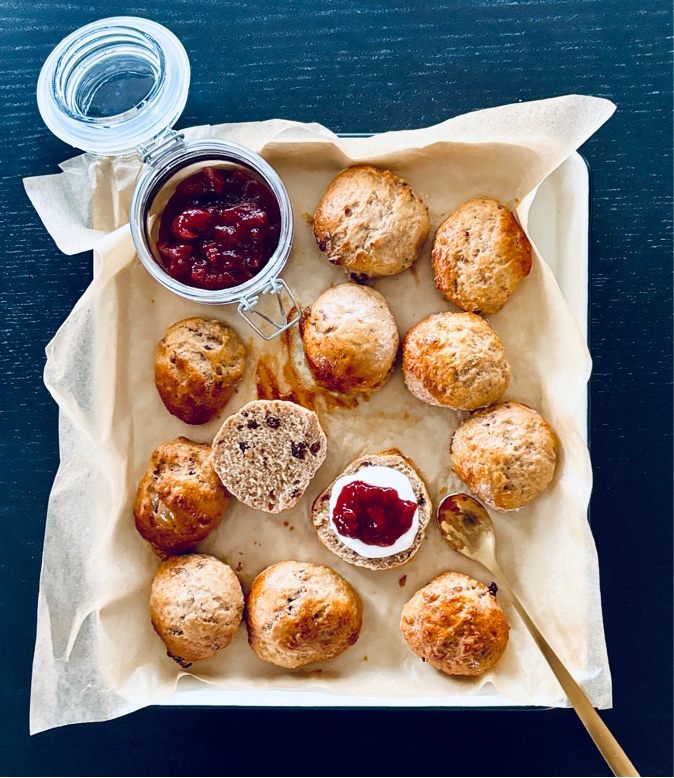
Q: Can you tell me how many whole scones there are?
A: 10